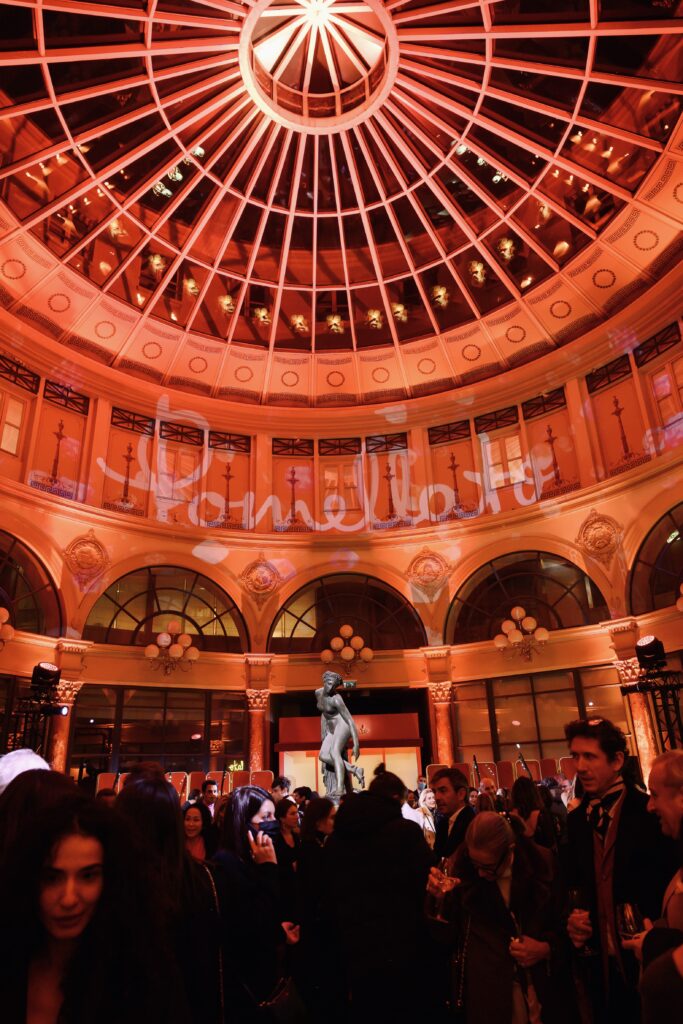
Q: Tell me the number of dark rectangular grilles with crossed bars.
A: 13